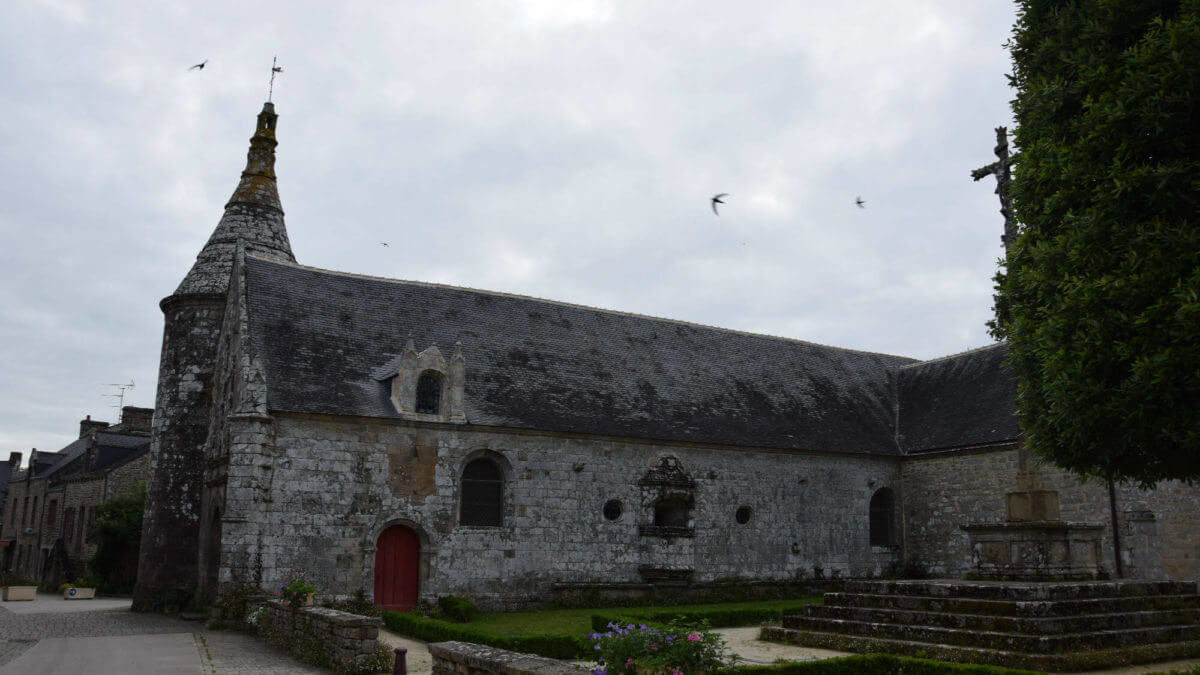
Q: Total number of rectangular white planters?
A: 2